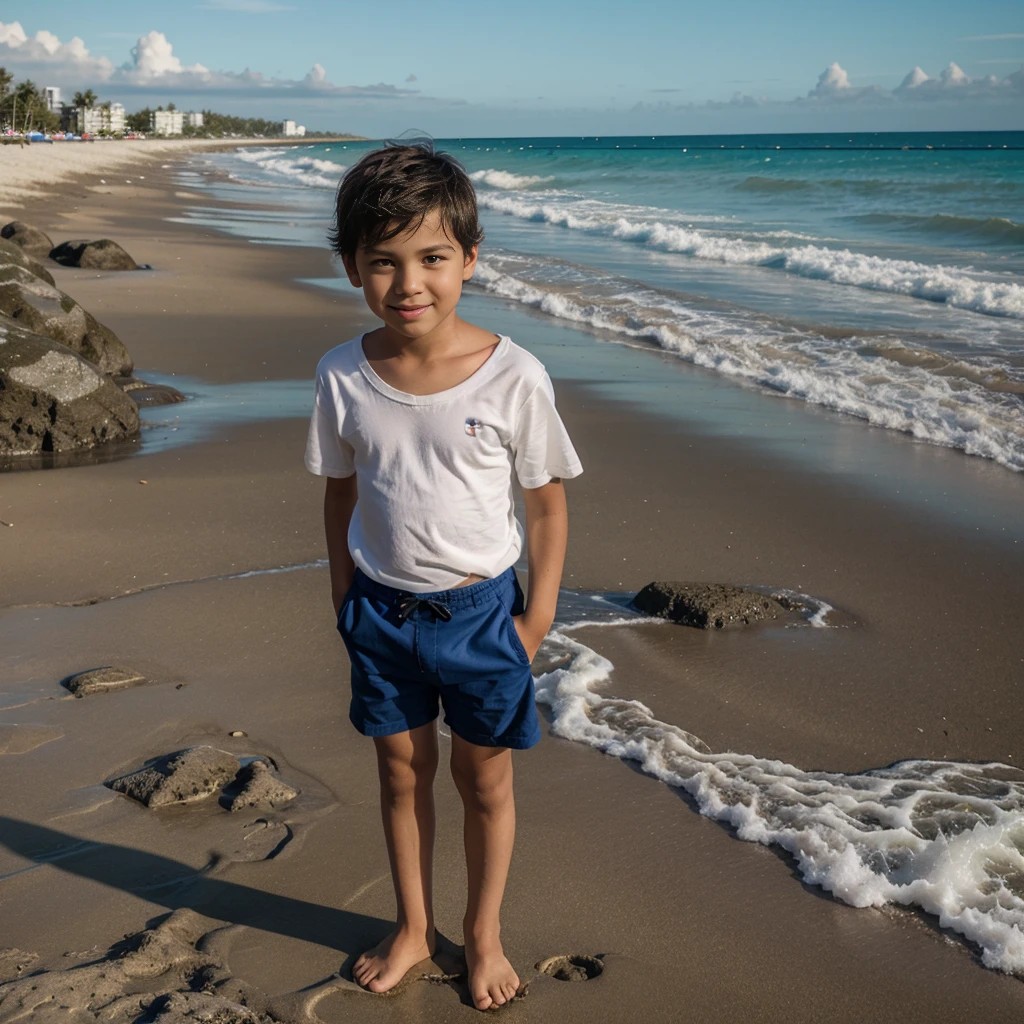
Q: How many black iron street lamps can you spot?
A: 0